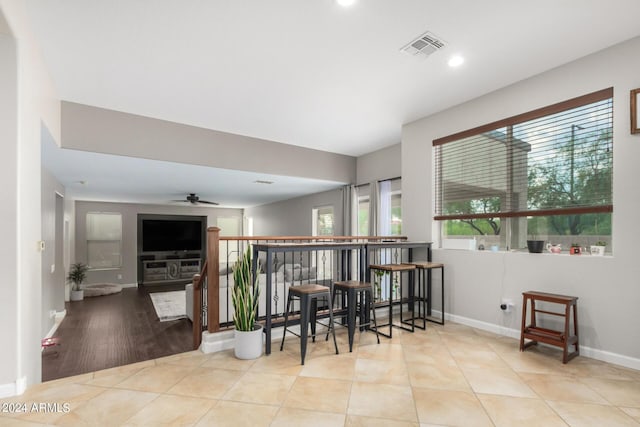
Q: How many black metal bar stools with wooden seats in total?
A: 4